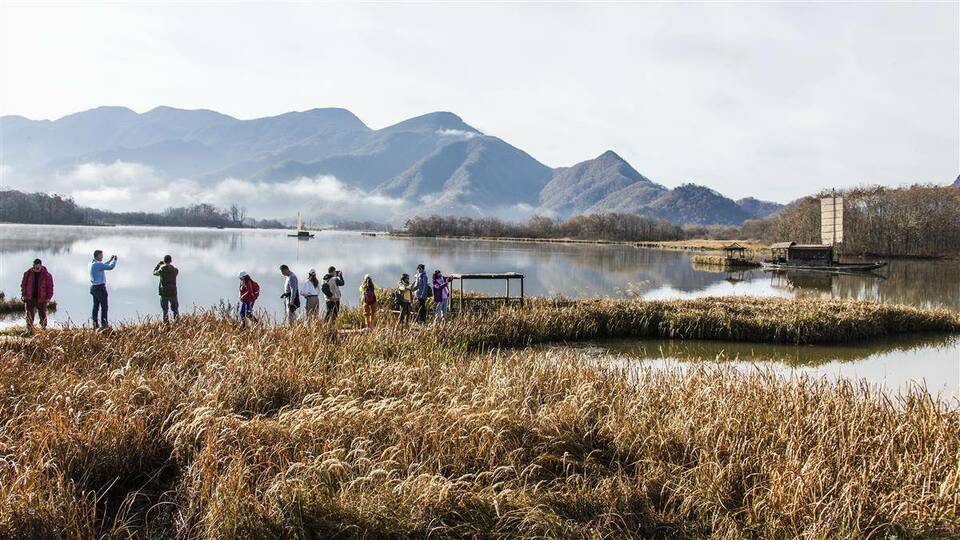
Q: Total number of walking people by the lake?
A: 11